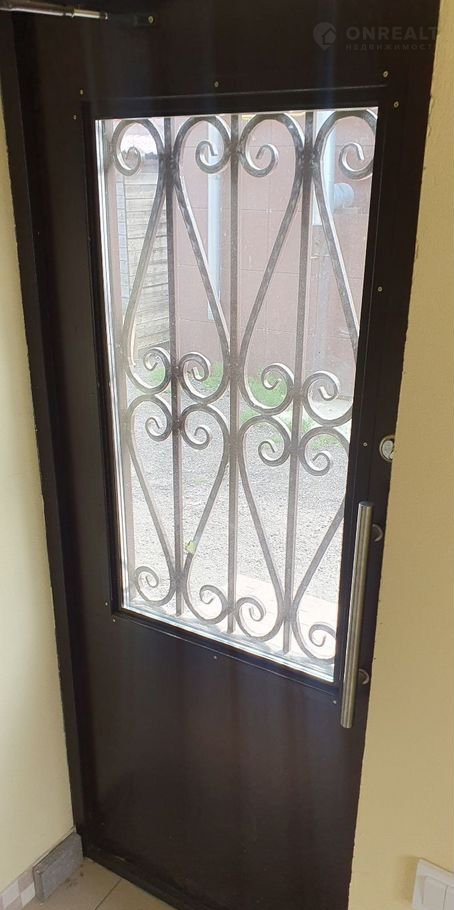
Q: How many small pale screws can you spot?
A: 12